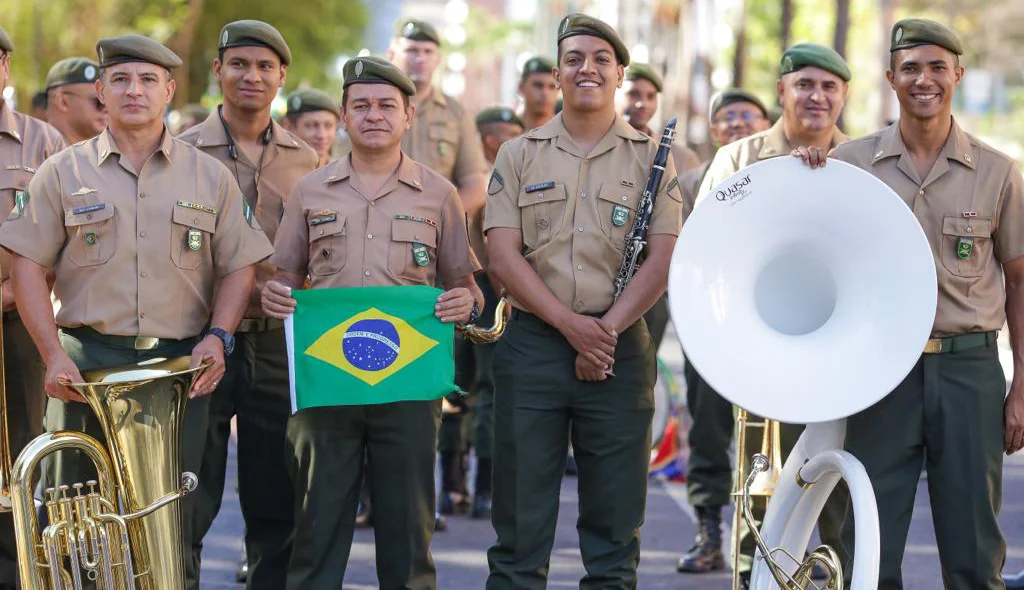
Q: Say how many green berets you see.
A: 14